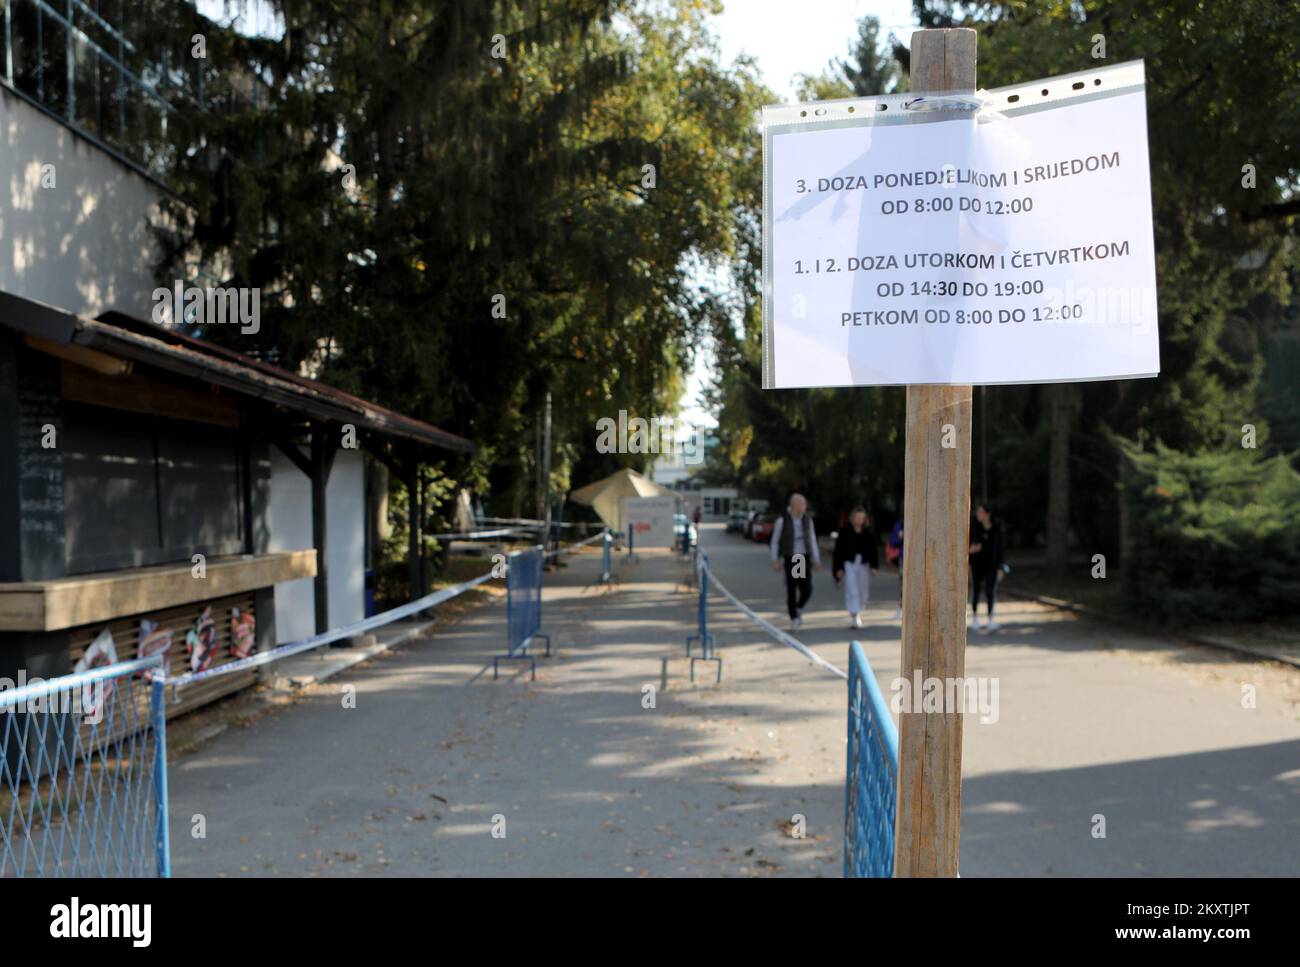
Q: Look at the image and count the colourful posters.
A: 4